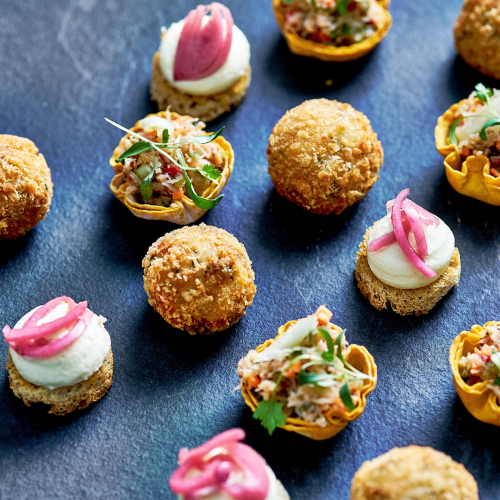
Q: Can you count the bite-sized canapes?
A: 14